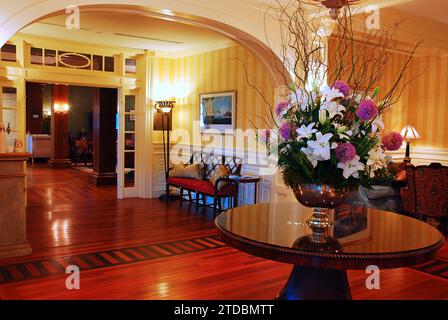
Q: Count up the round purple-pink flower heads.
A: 7